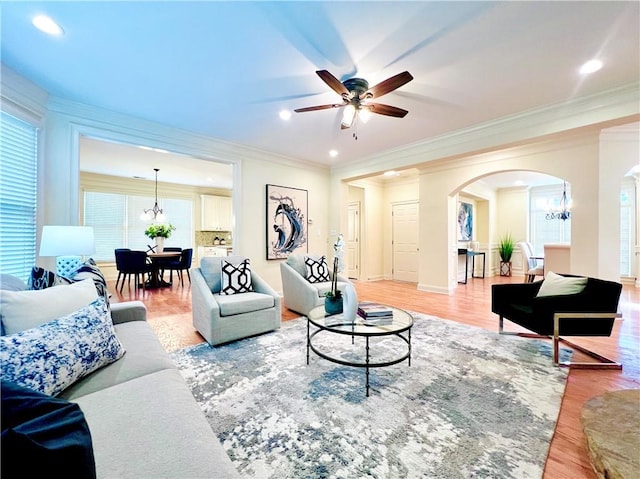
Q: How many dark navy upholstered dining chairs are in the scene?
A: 4